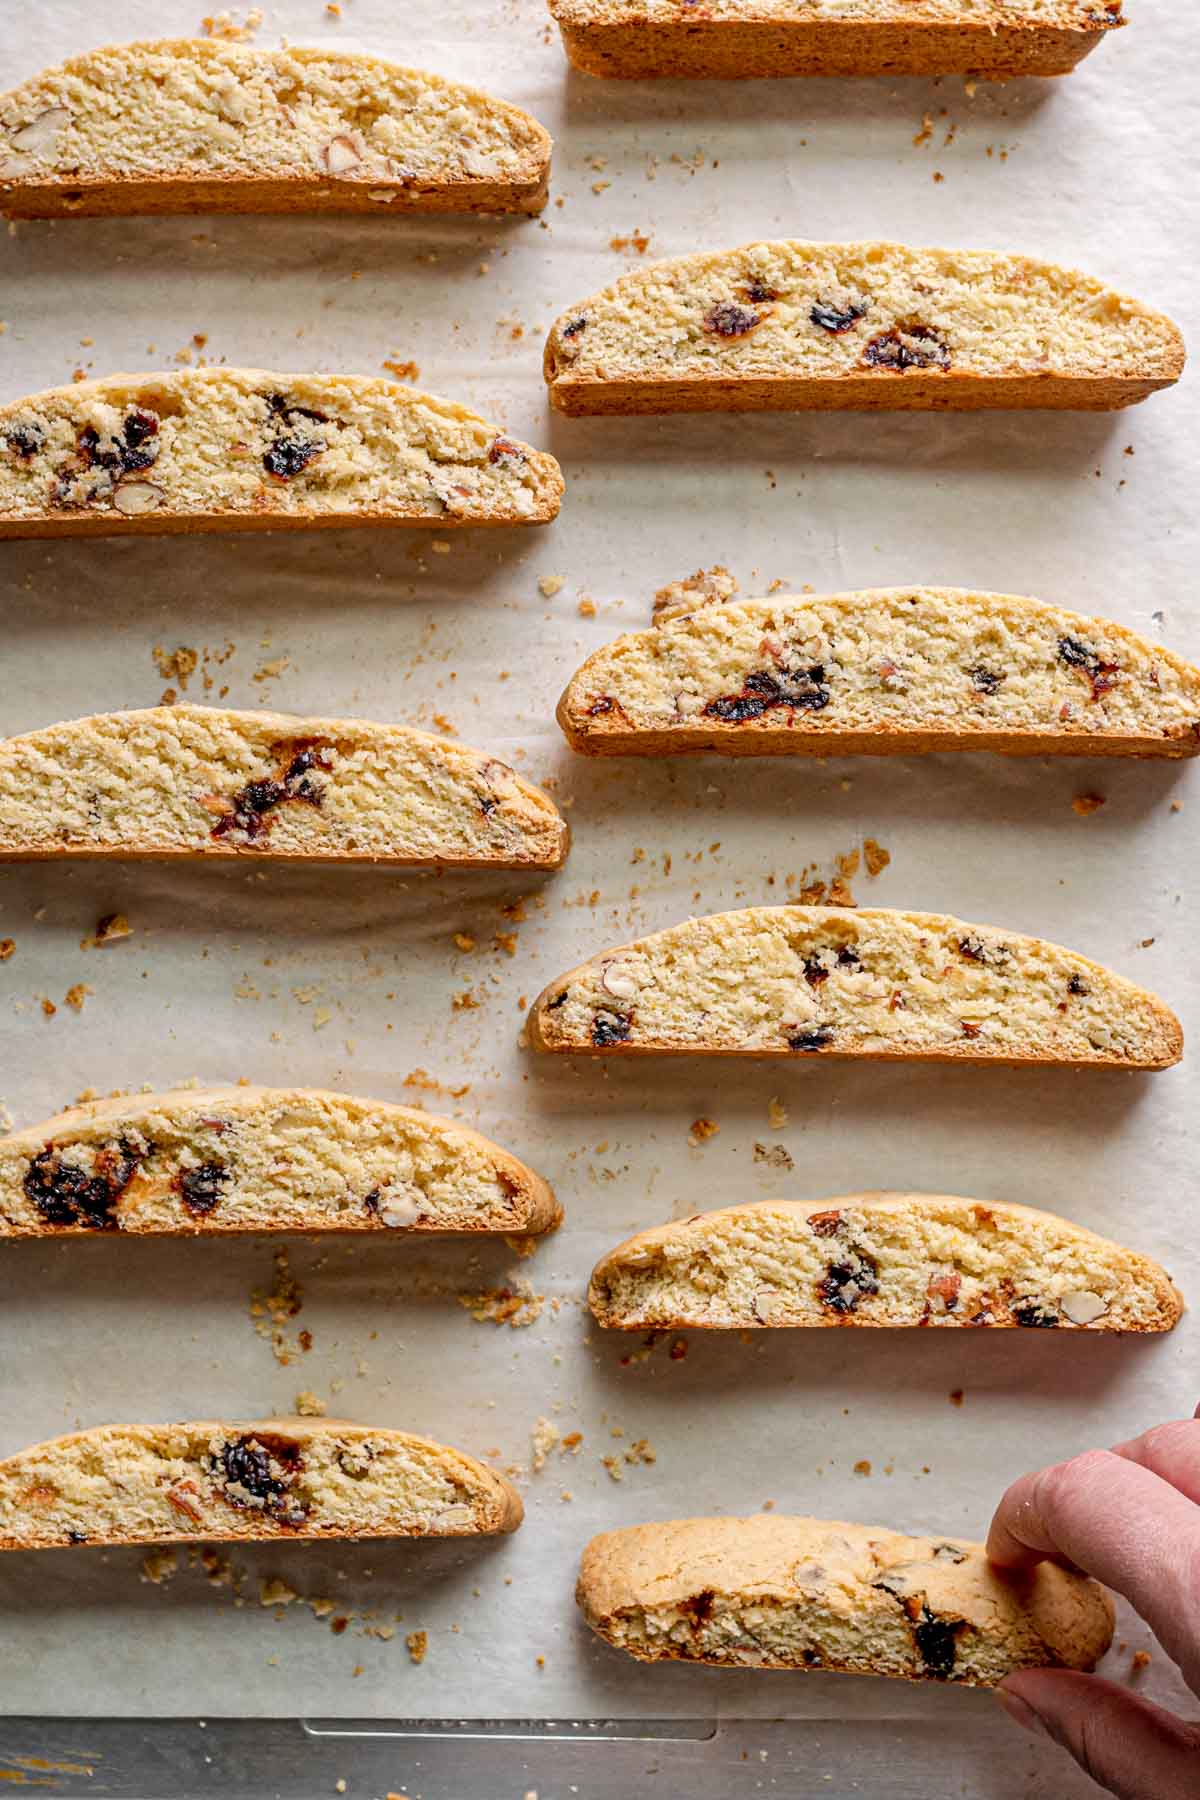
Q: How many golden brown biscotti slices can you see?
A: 11